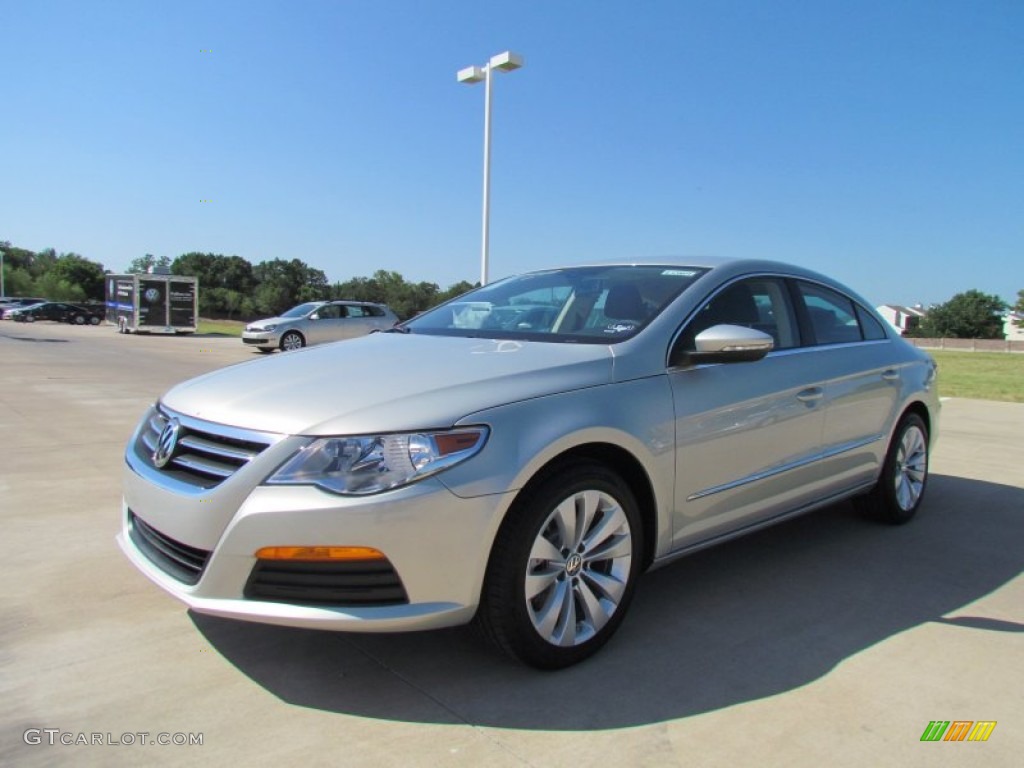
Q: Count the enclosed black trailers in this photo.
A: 1